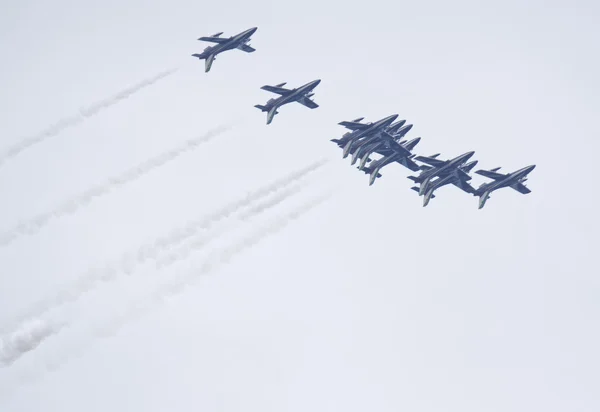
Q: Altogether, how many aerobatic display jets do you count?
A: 9